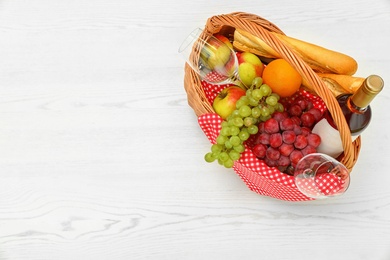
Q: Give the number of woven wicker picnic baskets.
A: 1